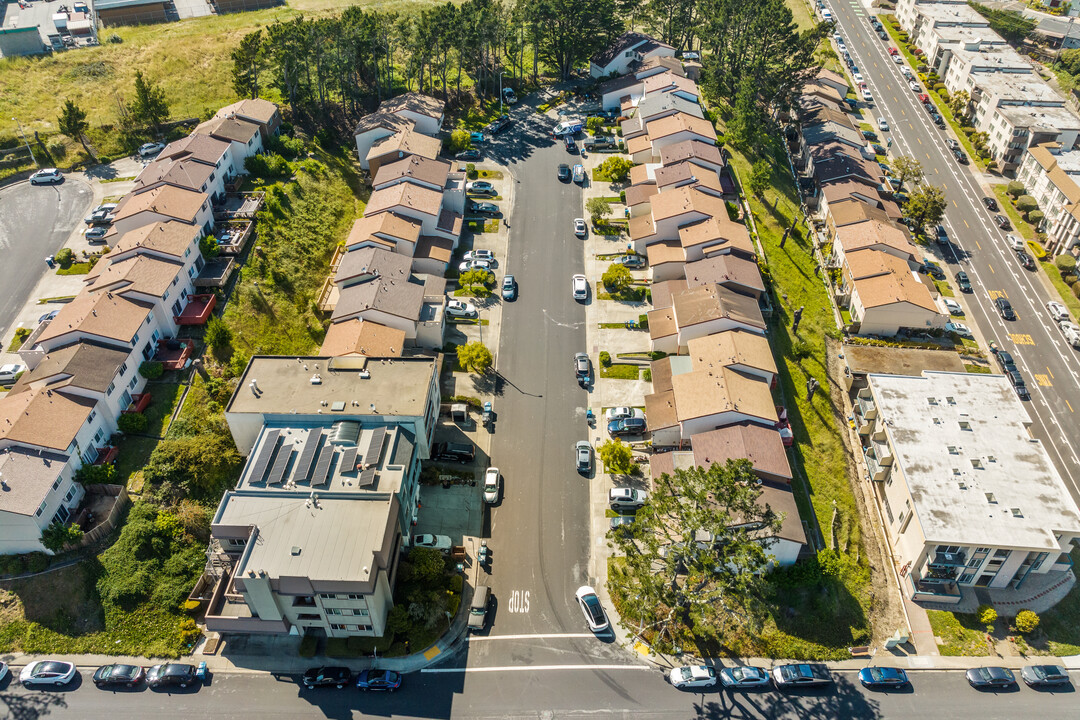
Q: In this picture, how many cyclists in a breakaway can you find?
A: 0